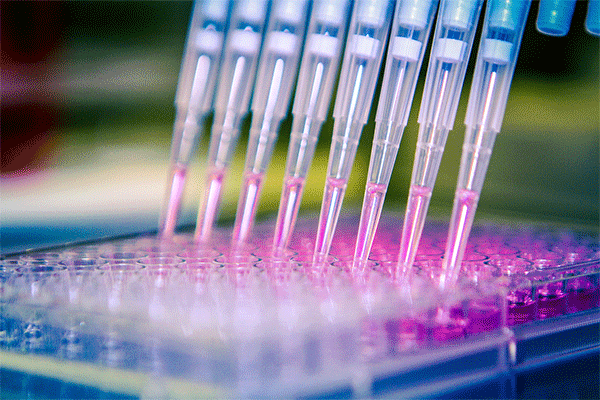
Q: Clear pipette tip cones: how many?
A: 8